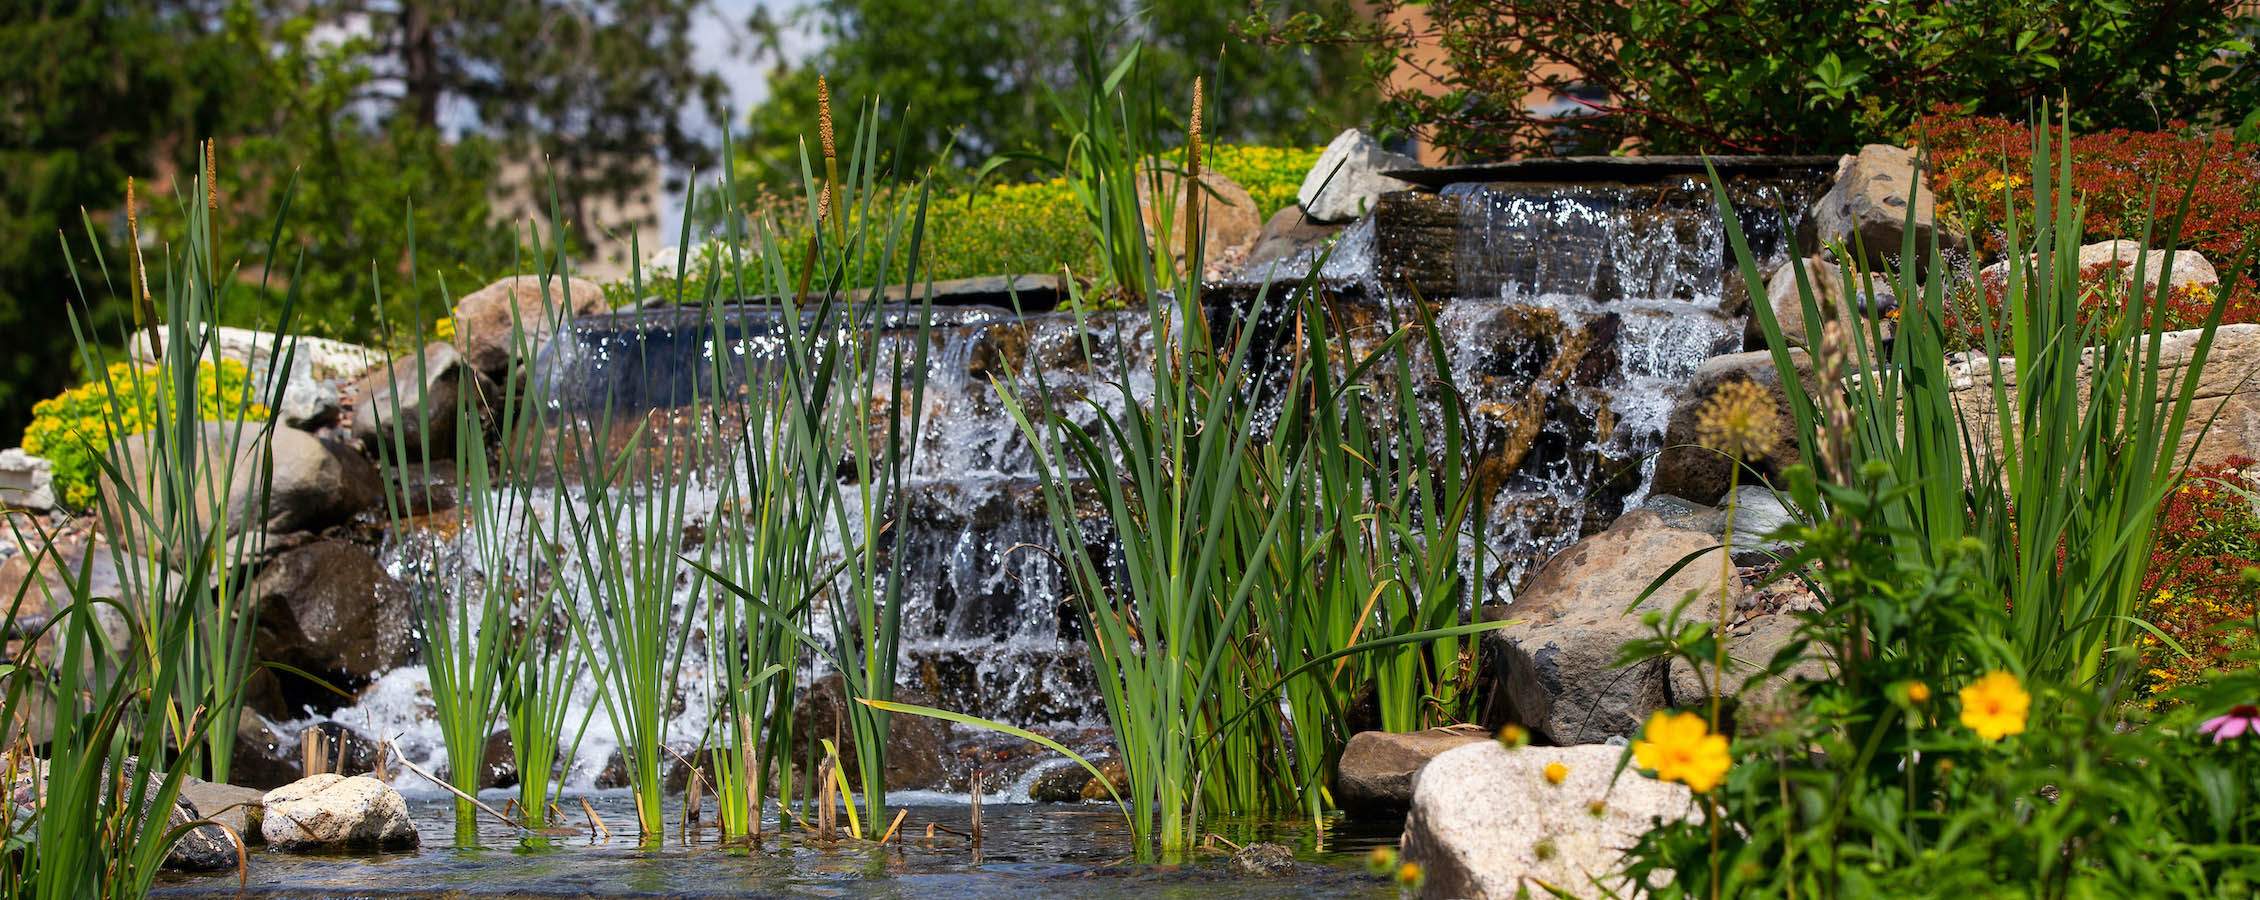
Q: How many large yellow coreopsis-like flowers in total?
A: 2